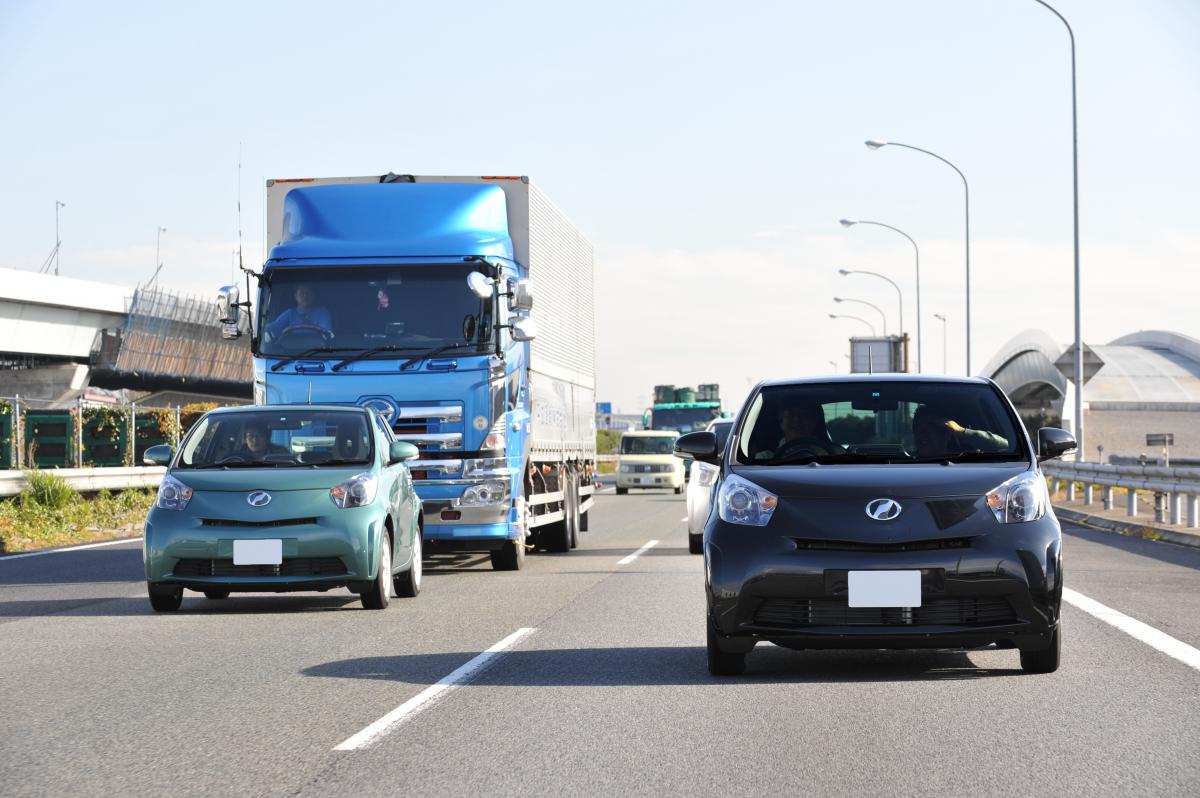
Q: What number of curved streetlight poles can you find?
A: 6